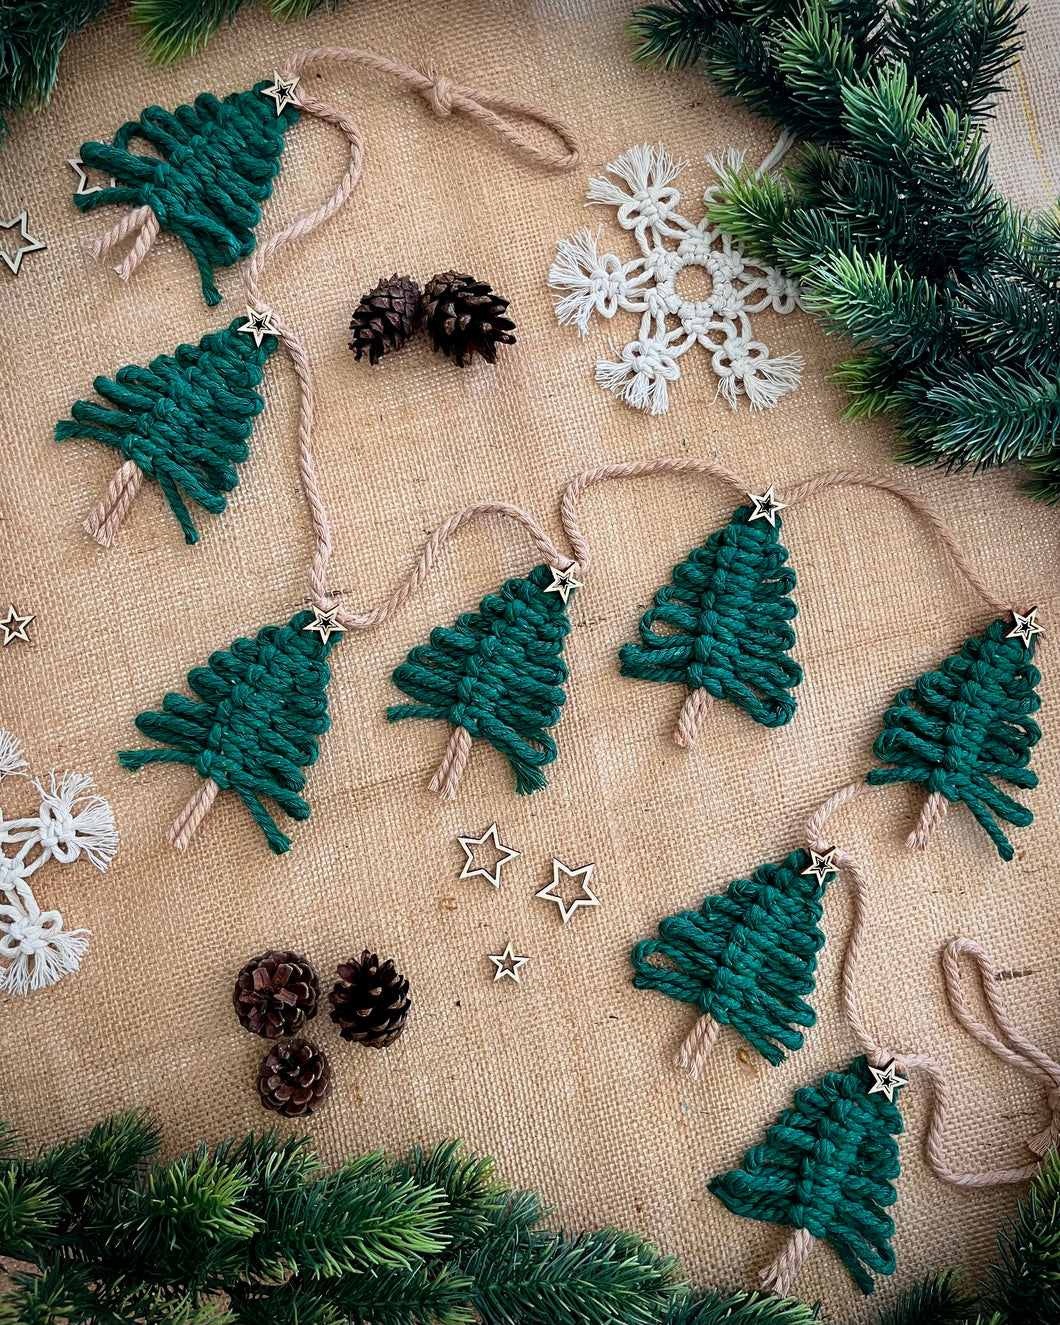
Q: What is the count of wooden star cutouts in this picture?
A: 14